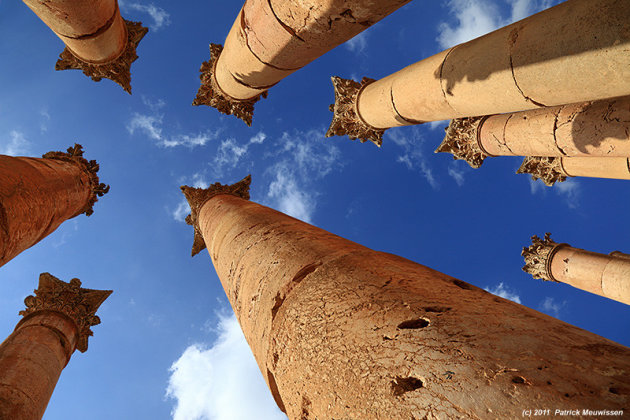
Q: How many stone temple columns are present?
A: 9